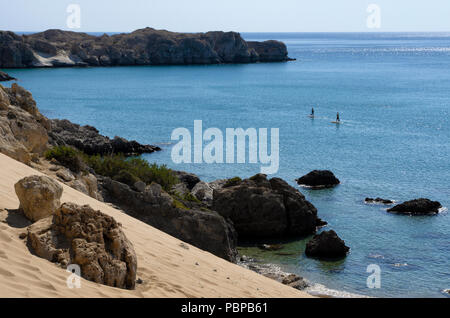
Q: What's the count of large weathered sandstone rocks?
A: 2